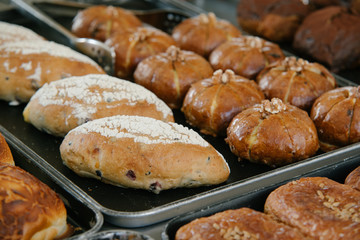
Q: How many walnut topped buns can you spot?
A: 9